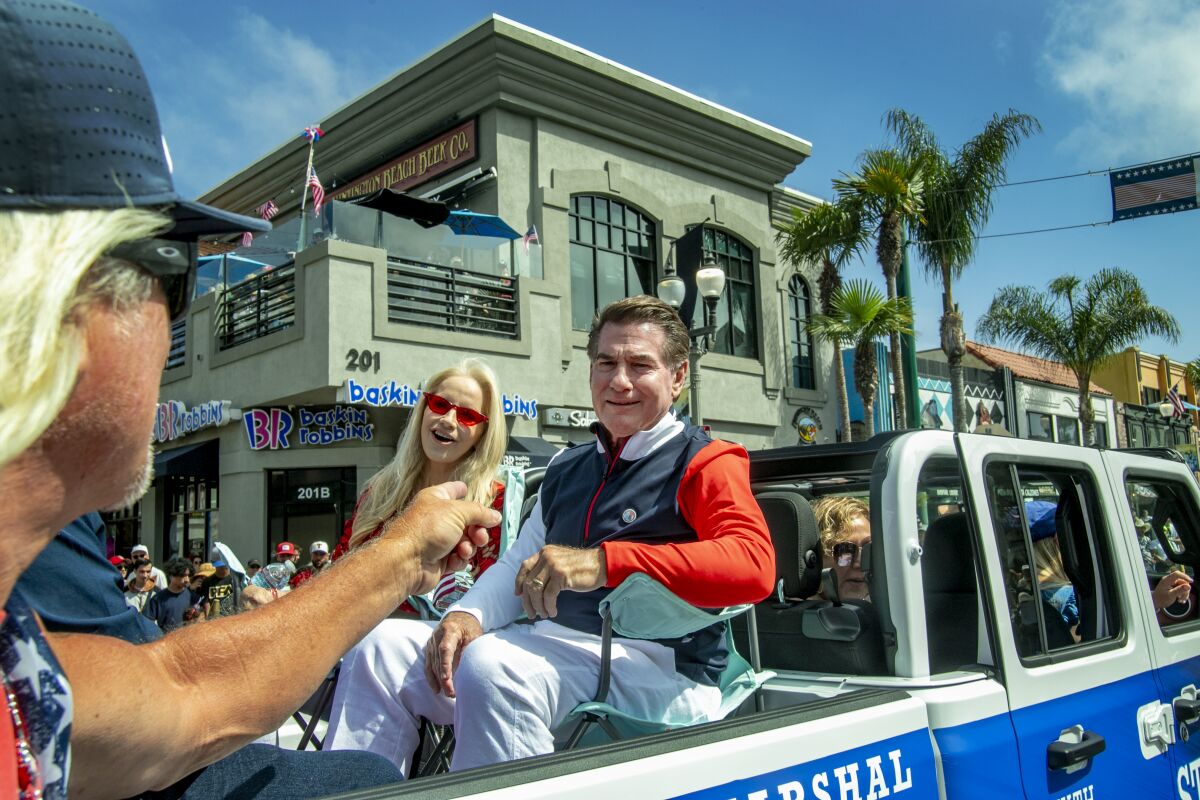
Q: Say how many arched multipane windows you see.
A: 3